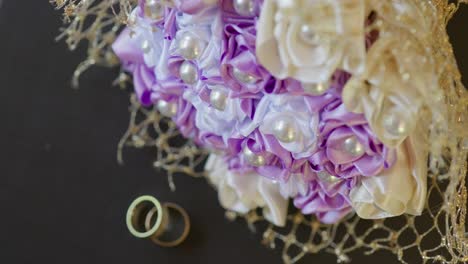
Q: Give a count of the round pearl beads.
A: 15